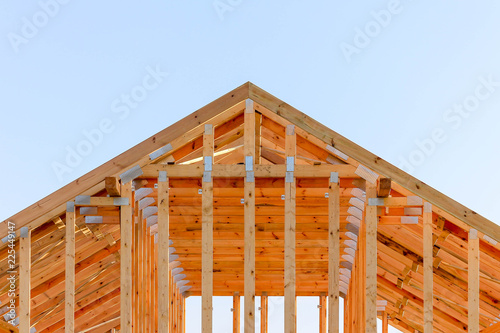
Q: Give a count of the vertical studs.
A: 11